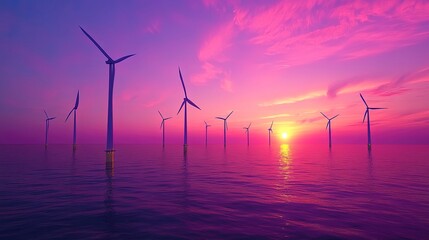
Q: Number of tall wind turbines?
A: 11